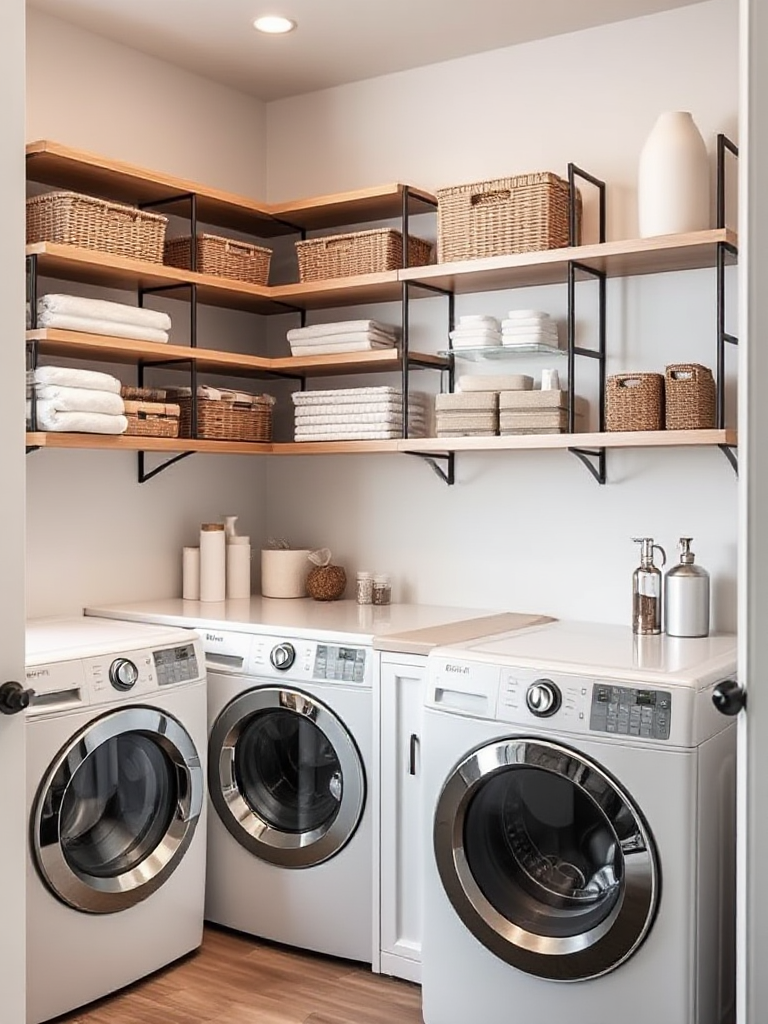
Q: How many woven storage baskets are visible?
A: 8